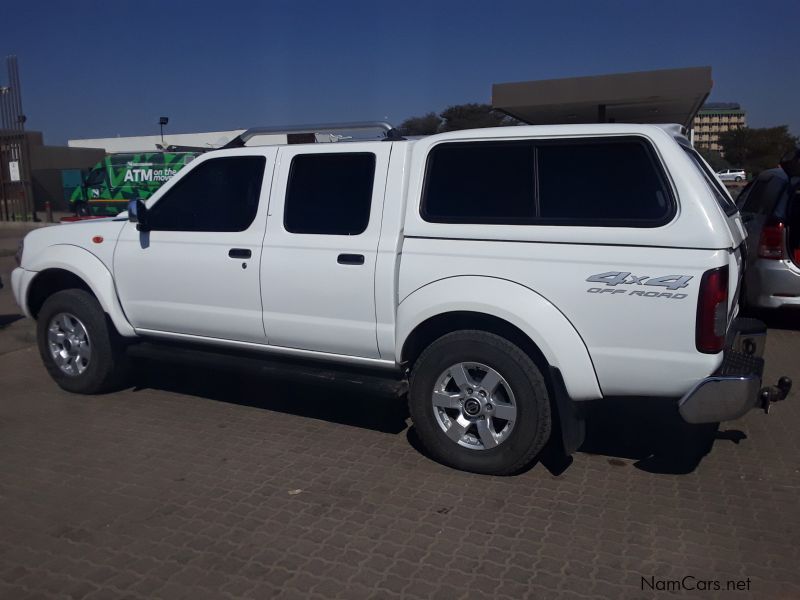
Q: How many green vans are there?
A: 1